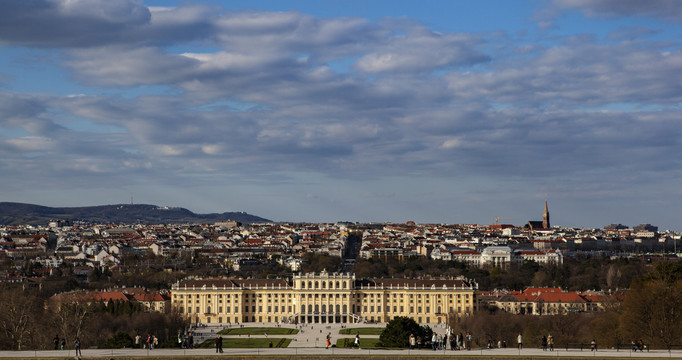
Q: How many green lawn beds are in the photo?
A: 4